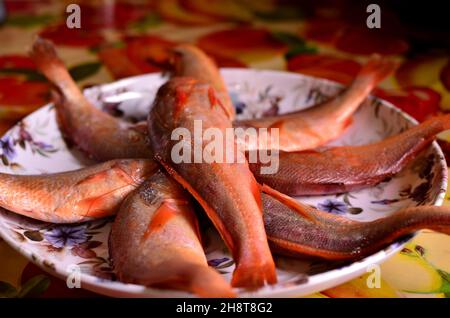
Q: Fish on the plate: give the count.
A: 8